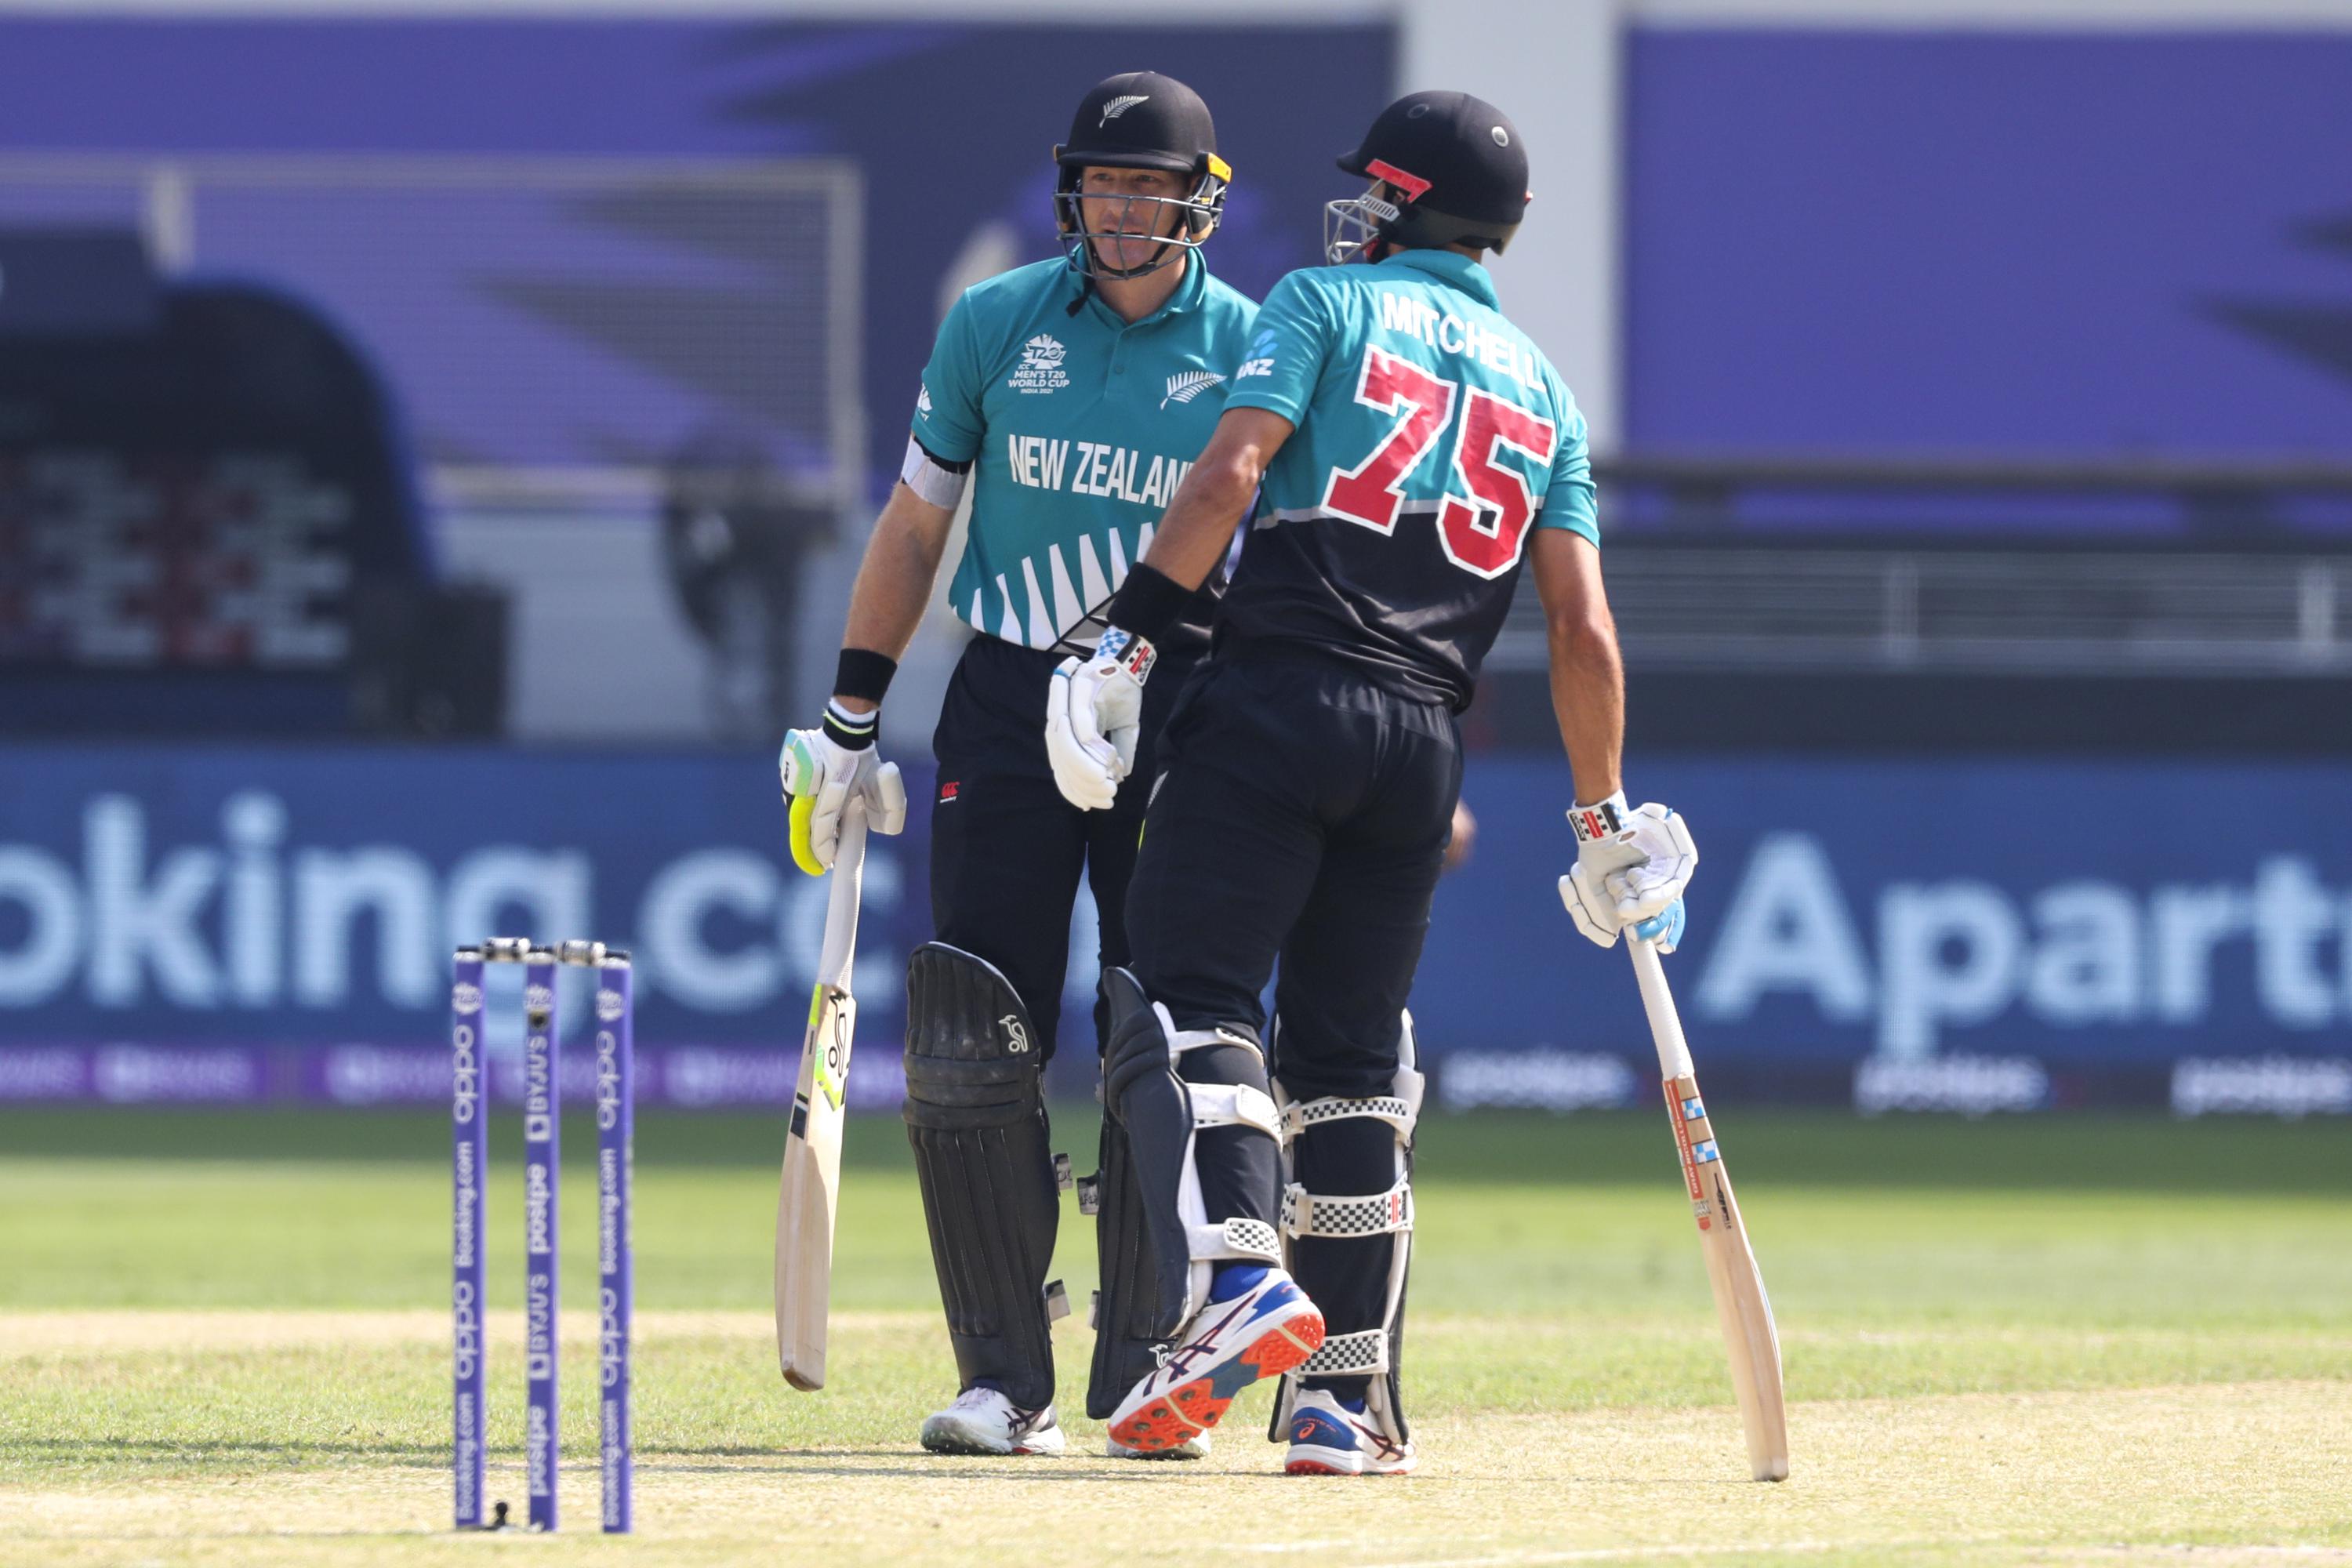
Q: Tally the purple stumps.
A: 3